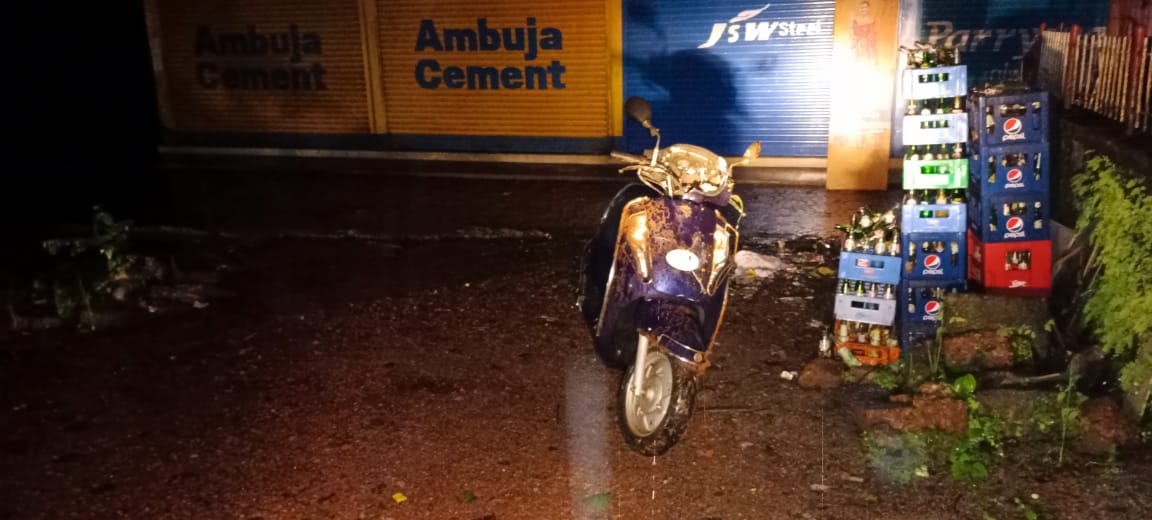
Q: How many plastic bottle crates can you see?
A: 13